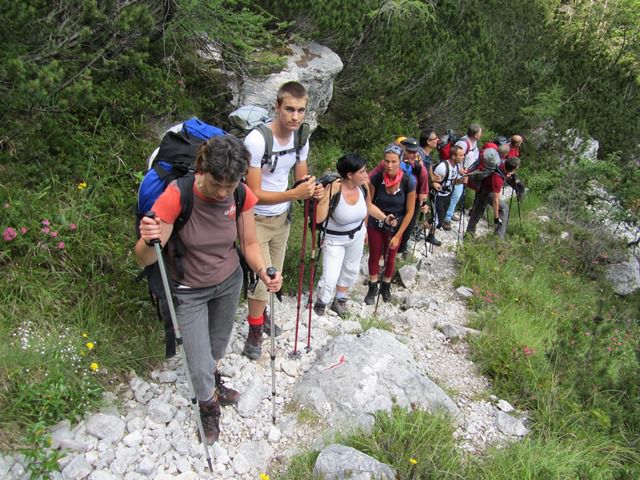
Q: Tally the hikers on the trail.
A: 11